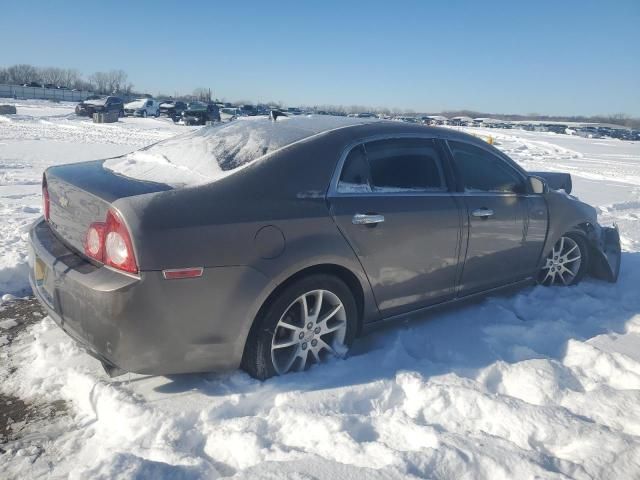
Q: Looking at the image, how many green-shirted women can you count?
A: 0